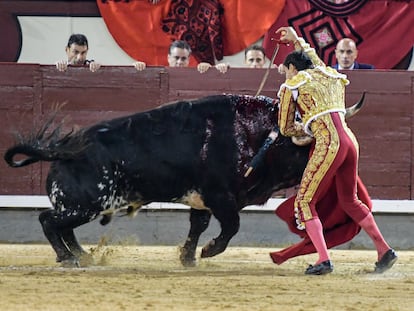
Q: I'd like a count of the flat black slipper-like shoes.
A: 2